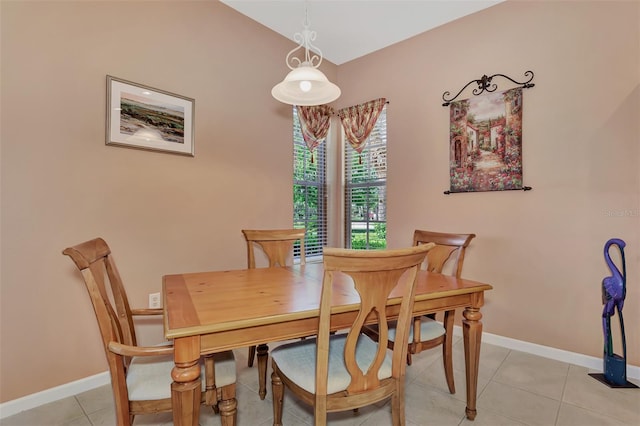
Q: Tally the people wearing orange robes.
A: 0